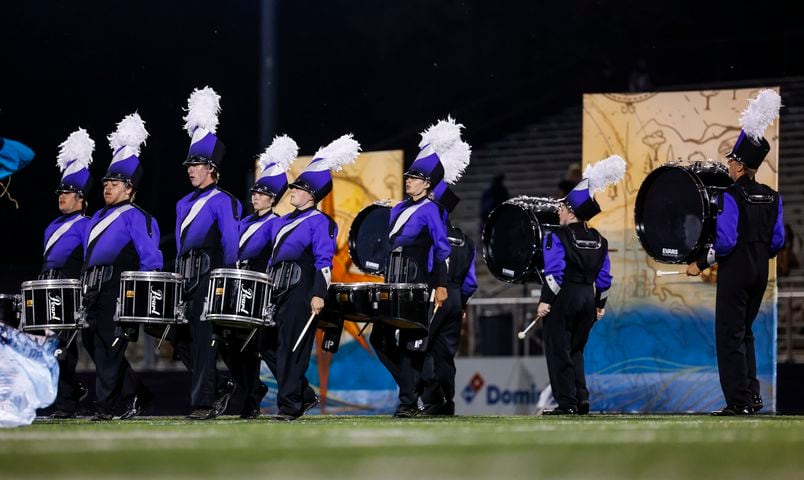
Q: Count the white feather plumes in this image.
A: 9